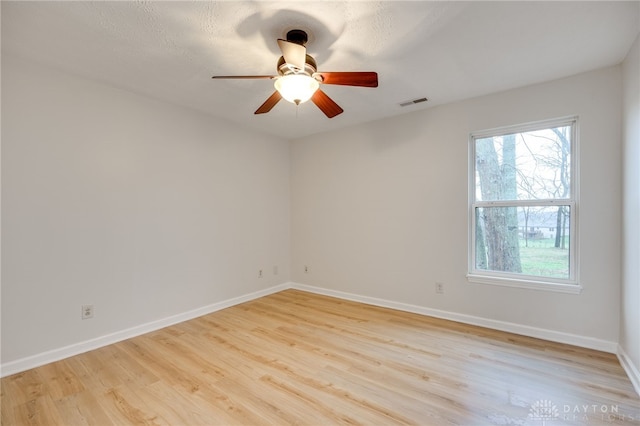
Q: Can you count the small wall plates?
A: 5